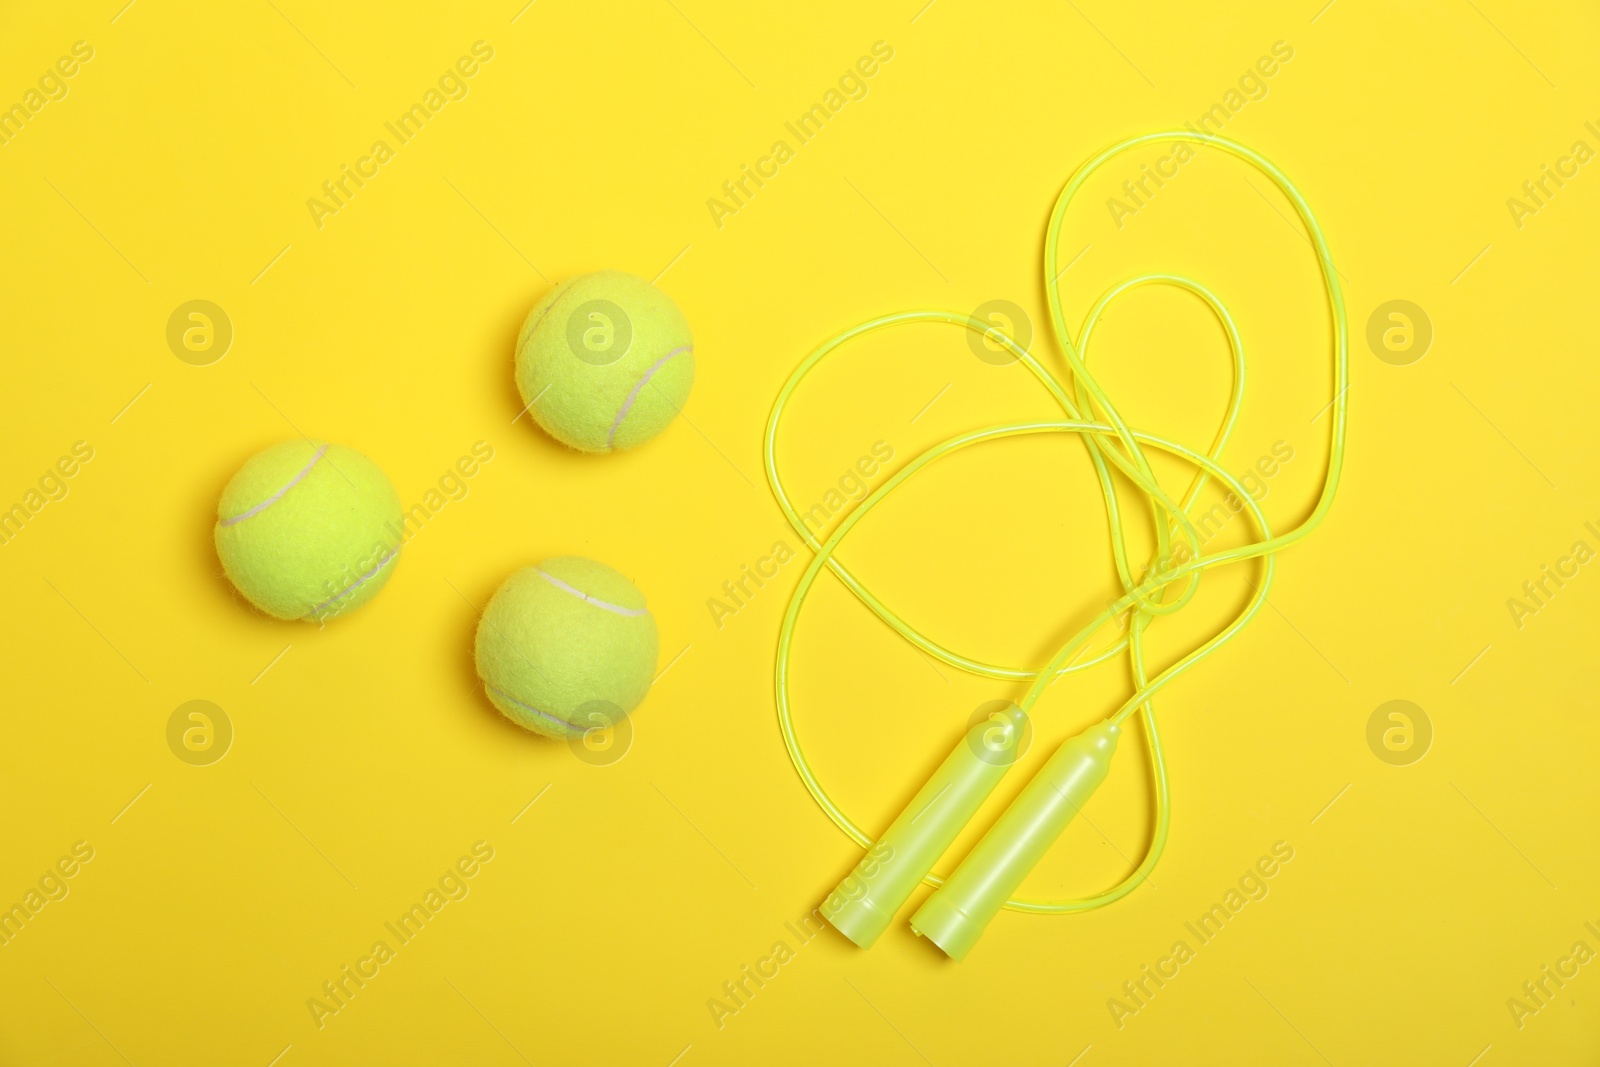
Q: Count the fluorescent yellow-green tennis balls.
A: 3